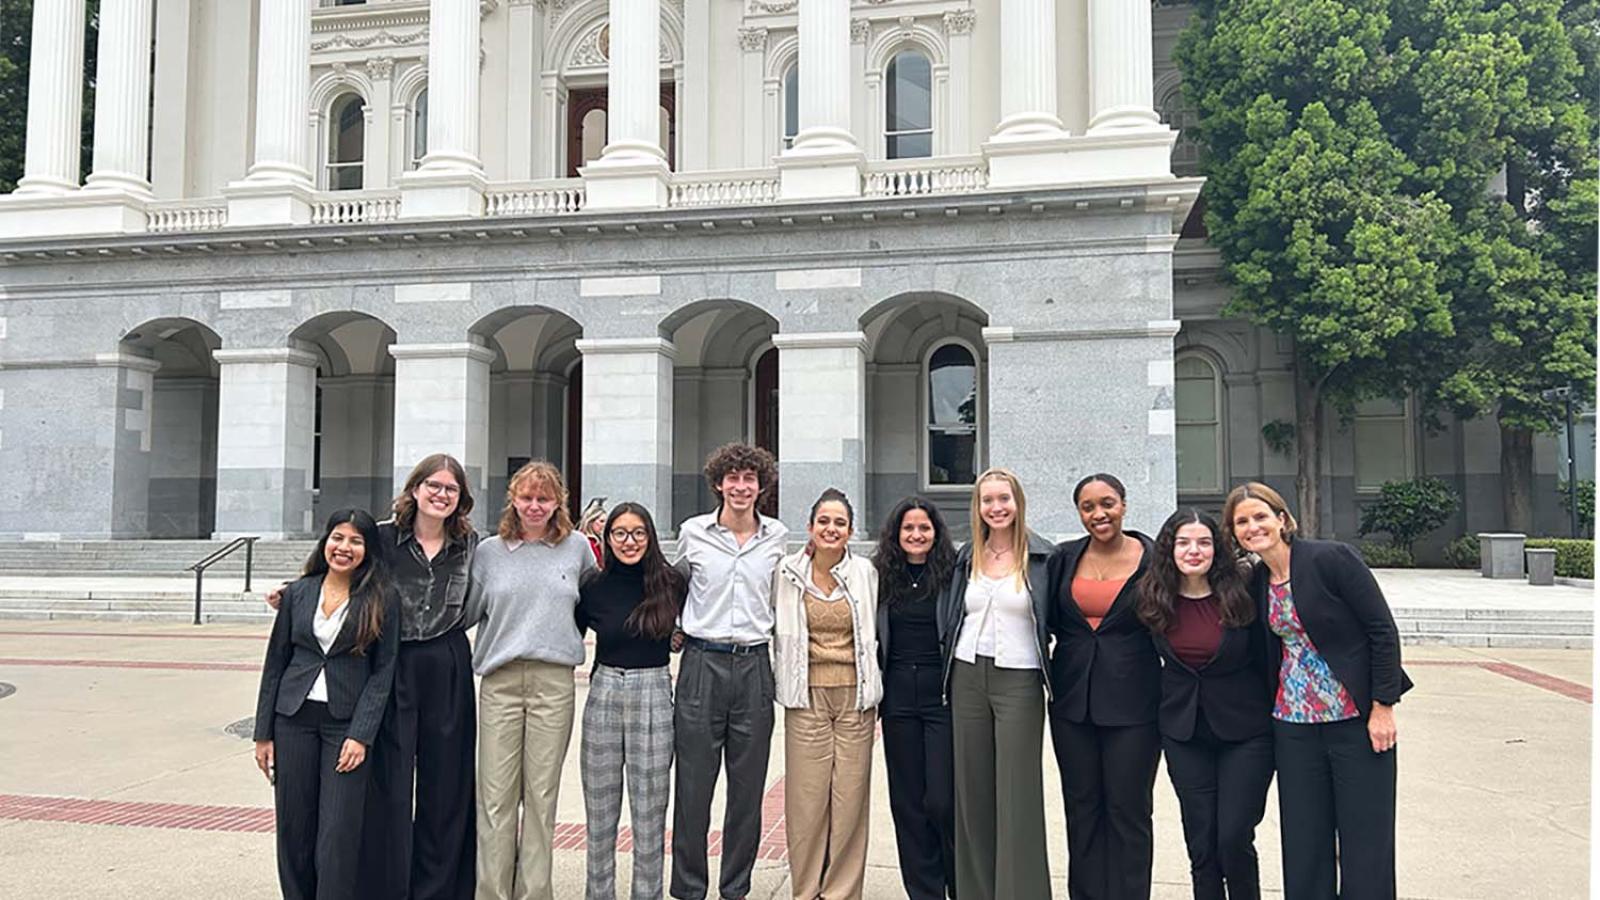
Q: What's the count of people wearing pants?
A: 11